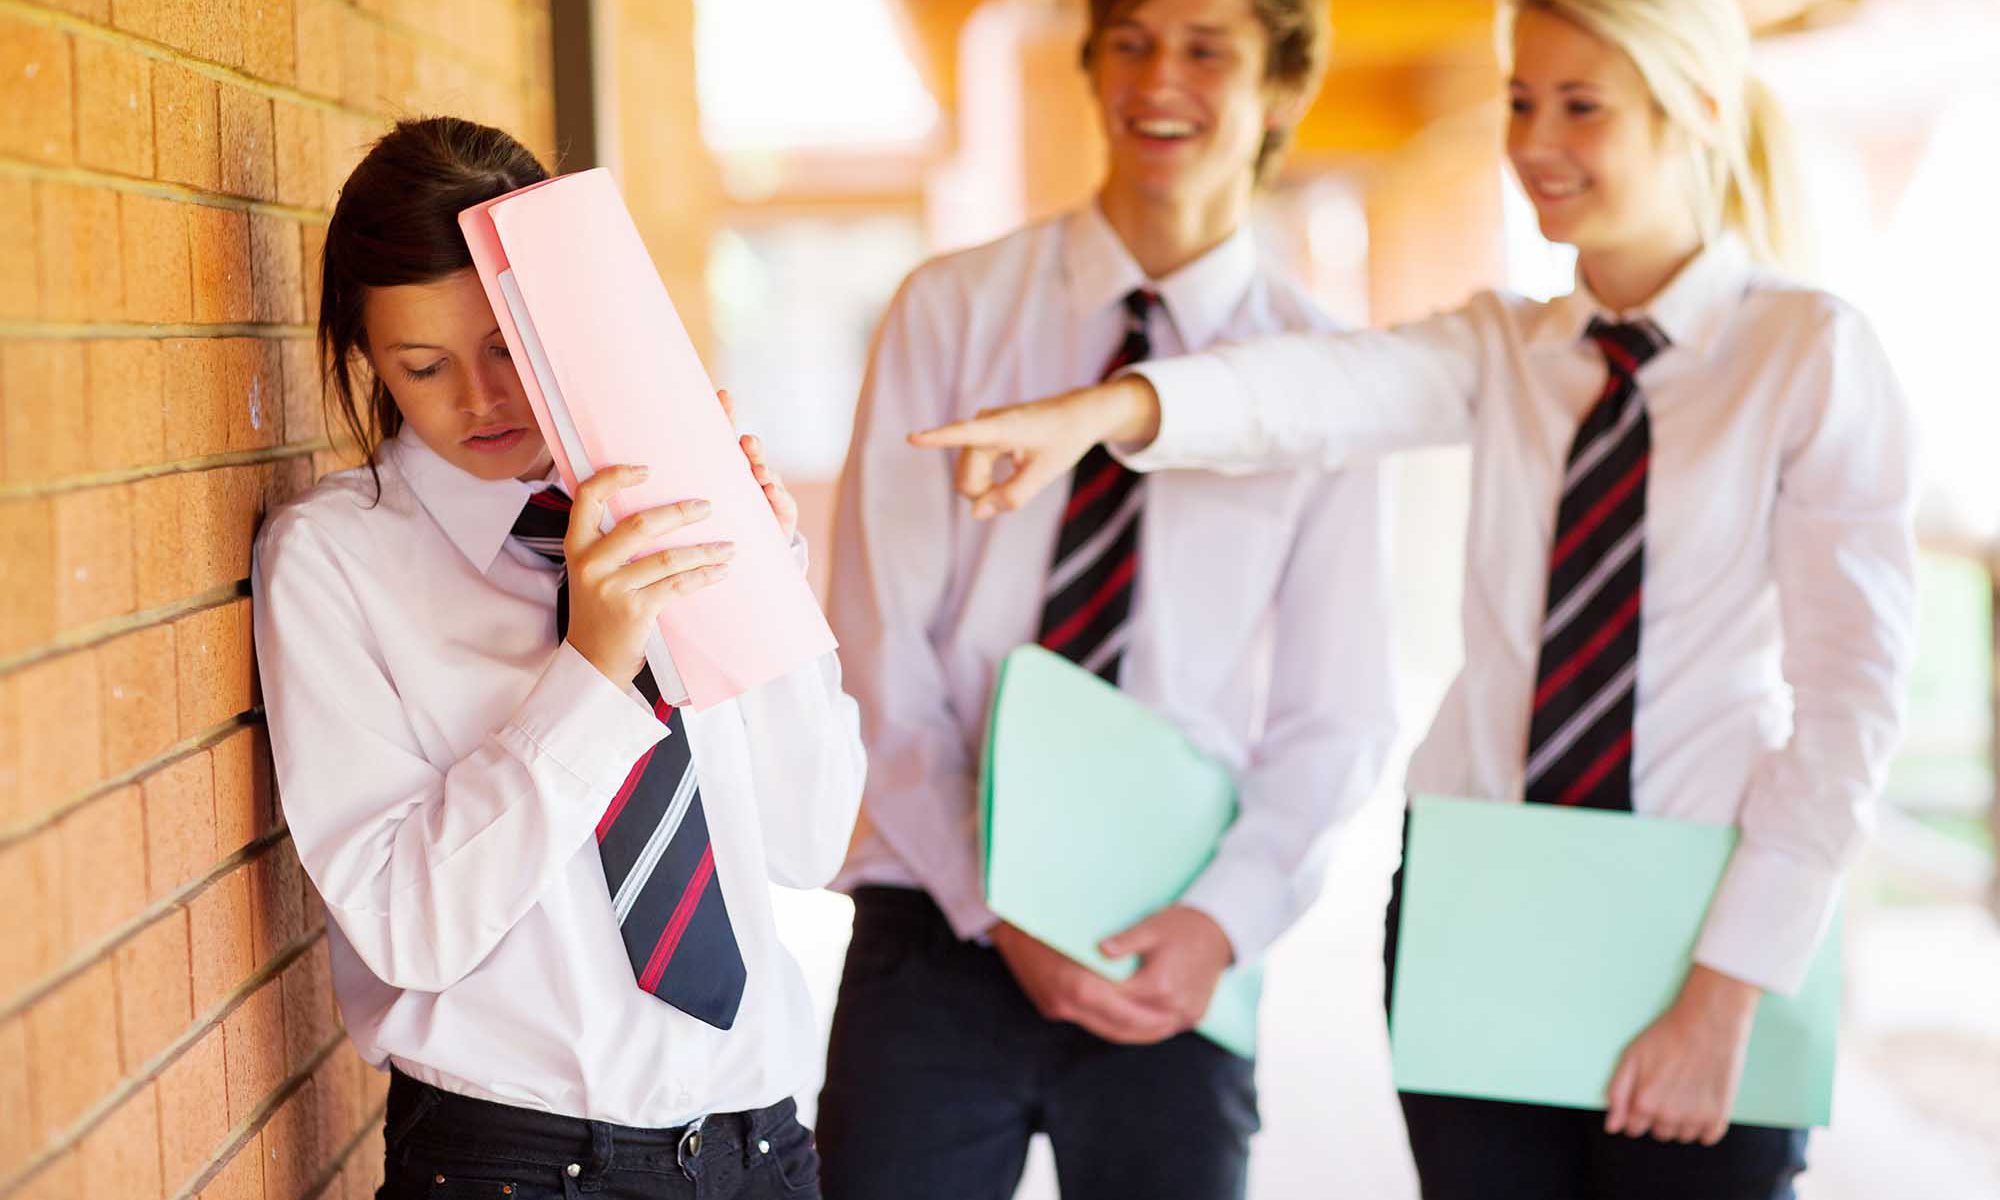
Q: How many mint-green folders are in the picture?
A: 2